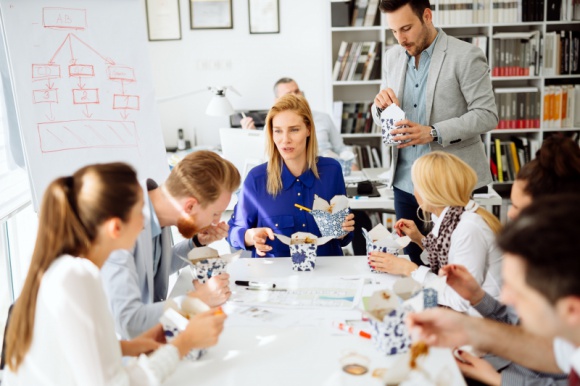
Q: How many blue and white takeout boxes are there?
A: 8